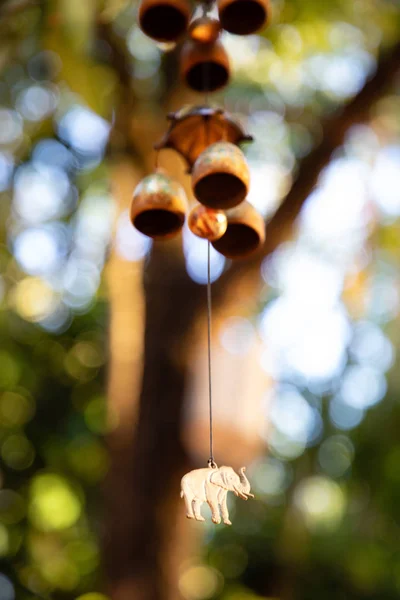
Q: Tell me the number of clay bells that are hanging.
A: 6